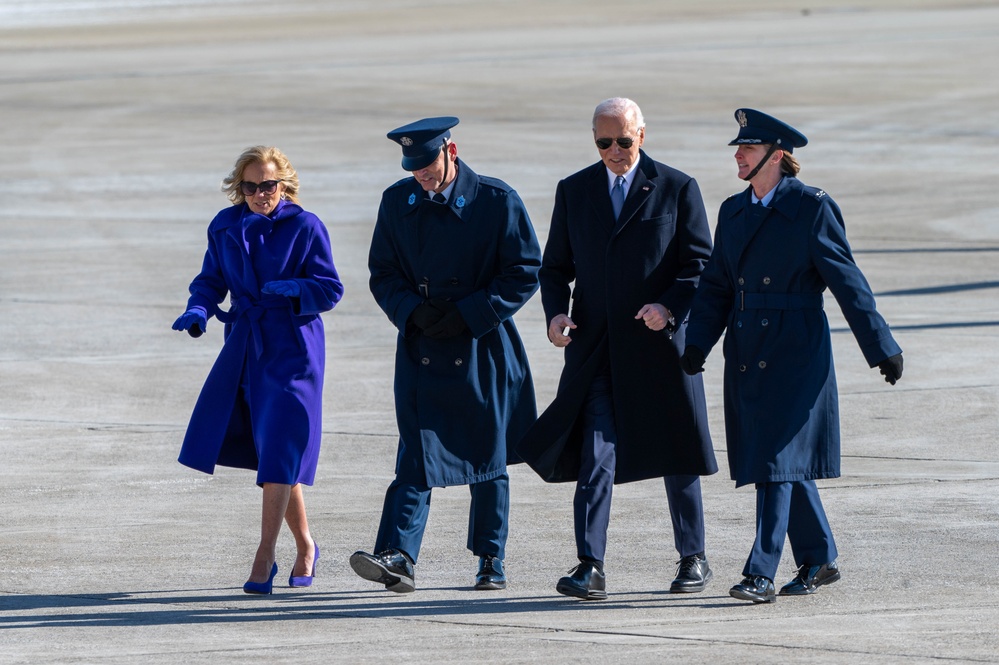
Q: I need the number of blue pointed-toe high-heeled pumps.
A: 2